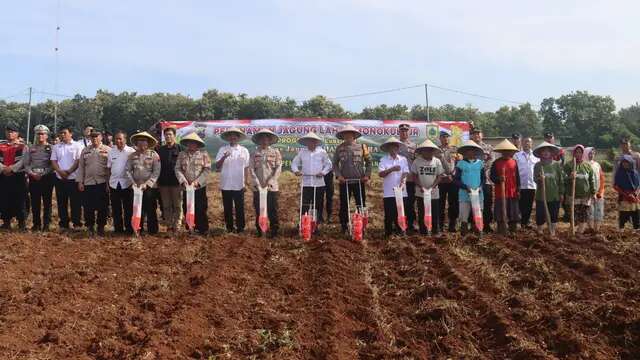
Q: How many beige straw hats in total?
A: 11